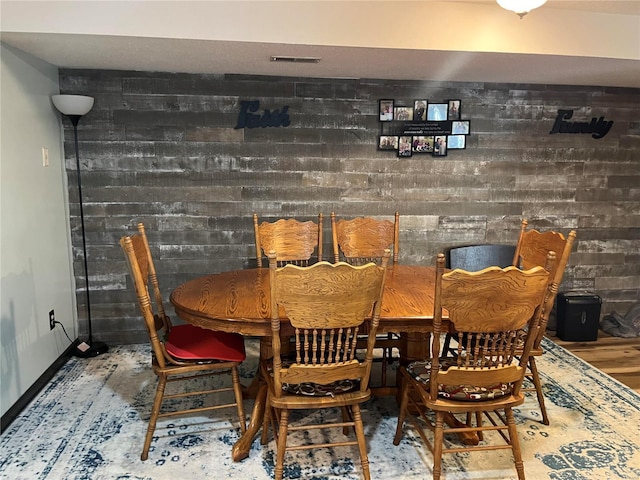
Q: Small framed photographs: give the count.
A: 11